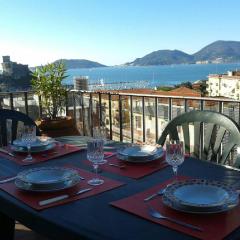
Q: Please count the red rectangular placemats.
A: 4